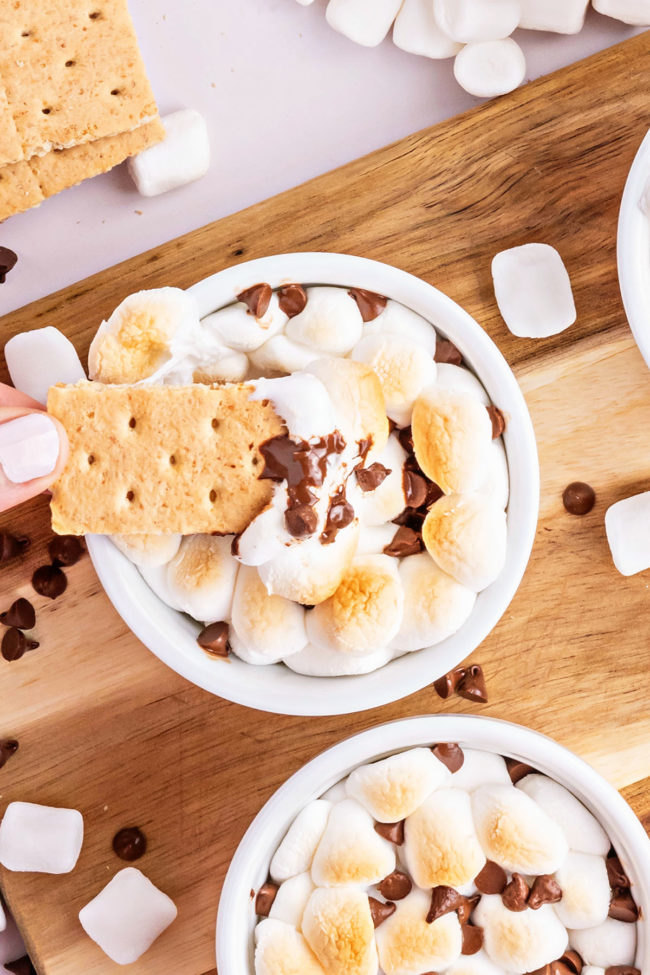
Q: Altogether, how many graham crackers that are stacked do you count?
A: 2